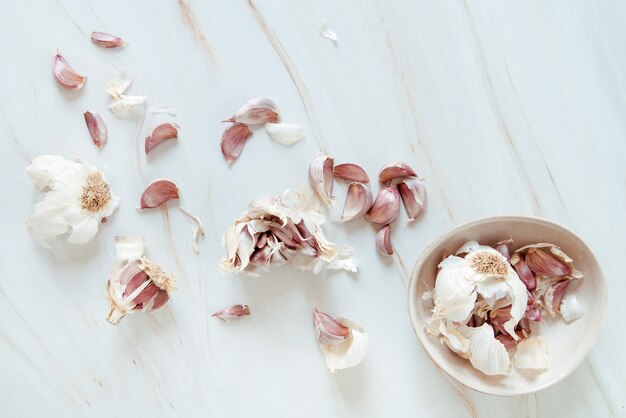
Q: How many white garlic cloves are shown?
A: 1